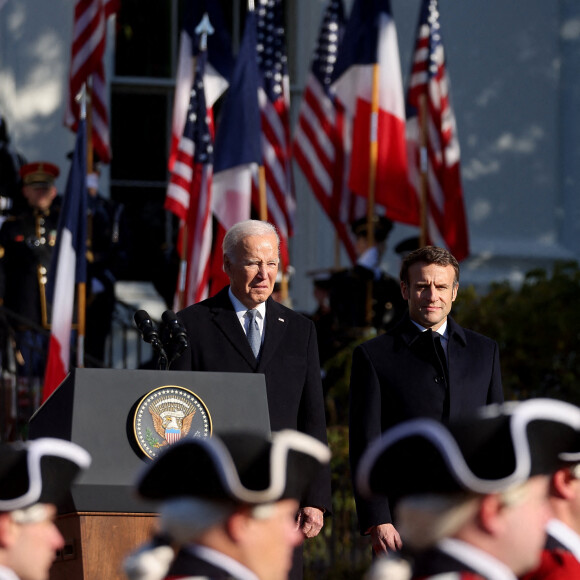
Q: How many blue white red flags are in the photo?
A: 4